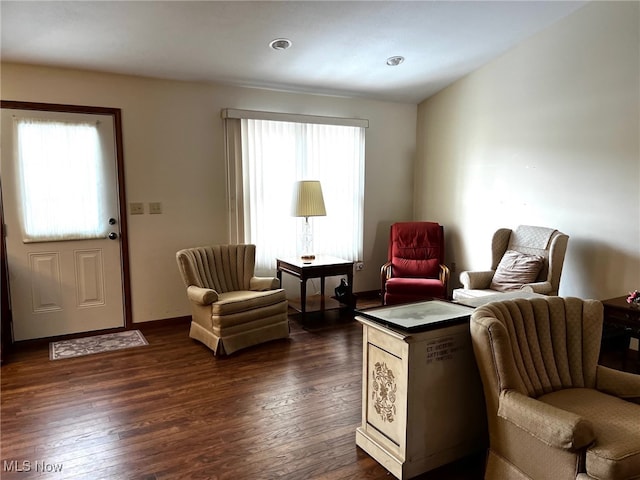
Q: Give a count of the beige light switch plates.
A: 2